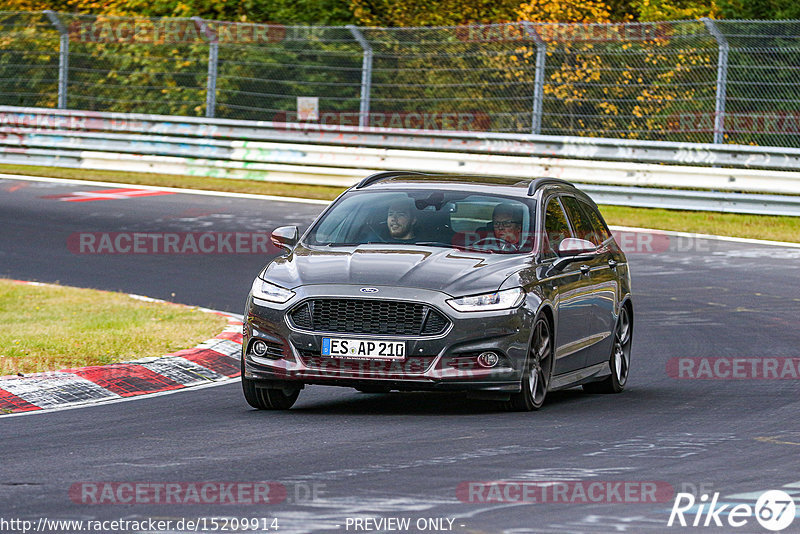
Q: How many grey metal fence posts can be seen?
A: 5